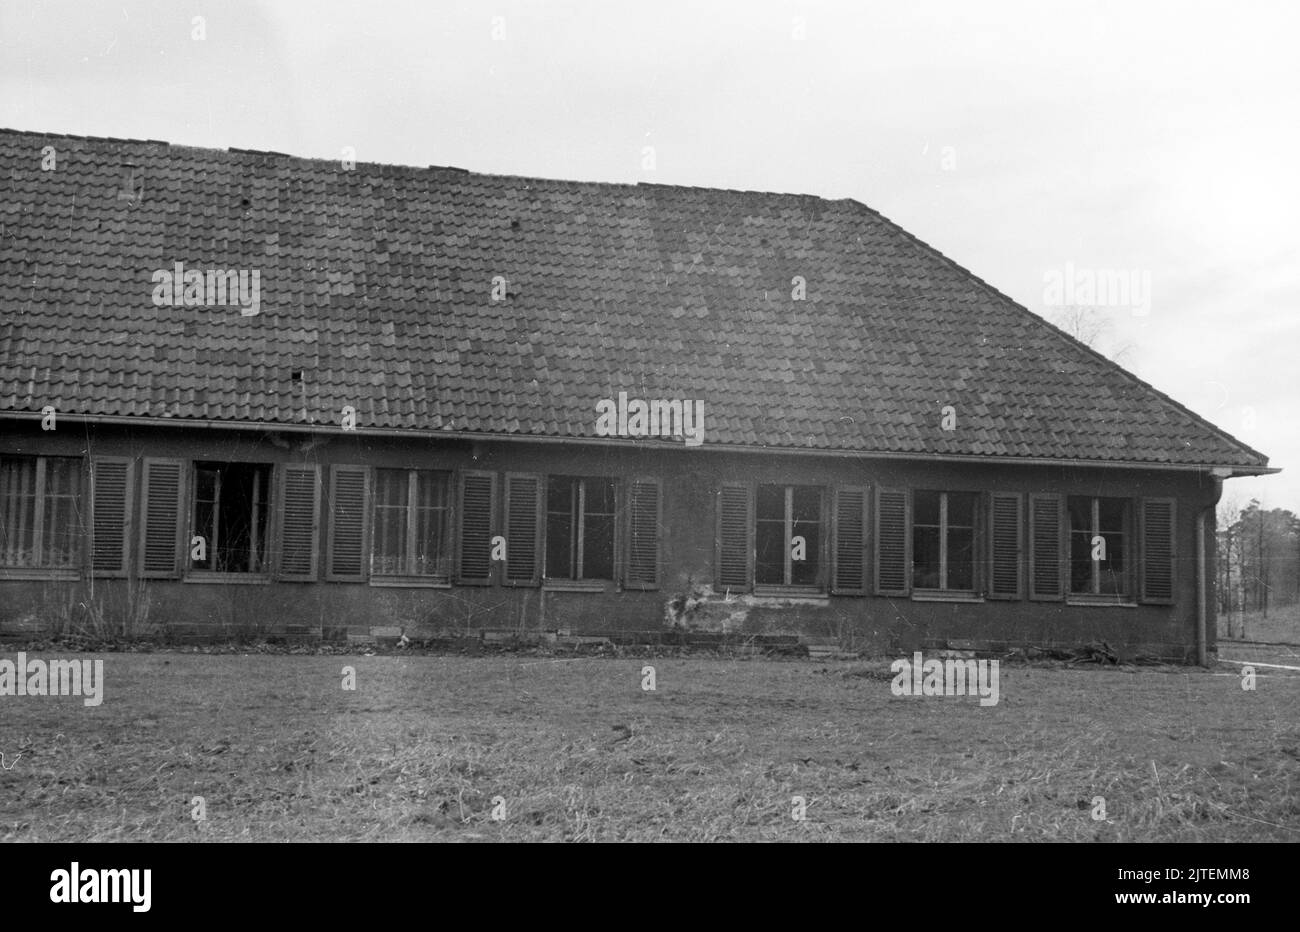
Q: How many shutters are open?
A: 13